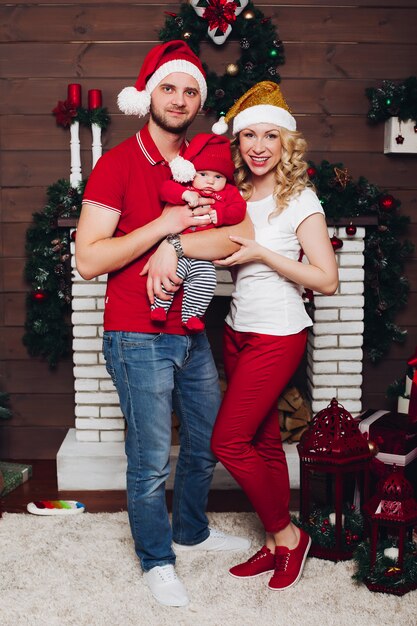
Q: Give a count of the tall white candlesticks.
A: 2